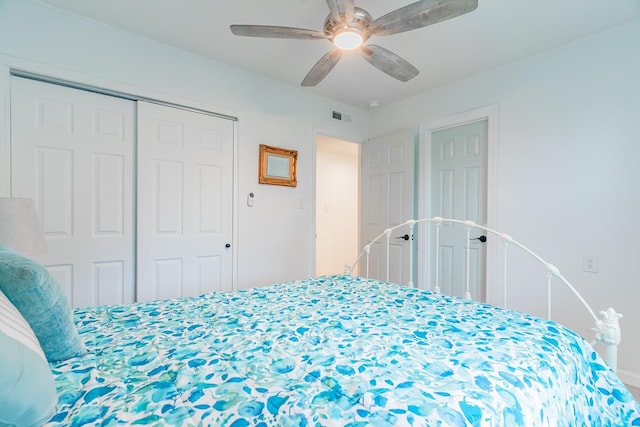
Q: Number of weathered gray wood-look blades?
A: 5